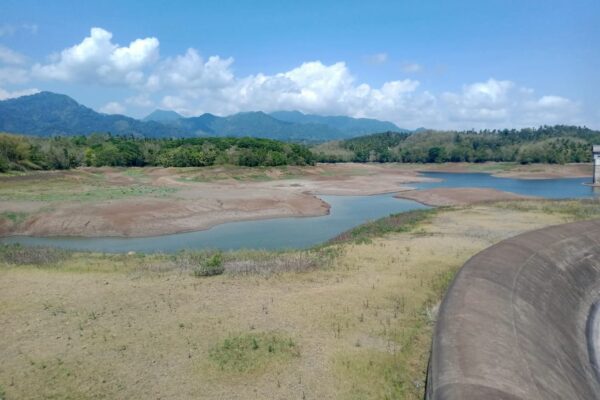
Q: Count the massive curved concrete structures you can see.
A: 1